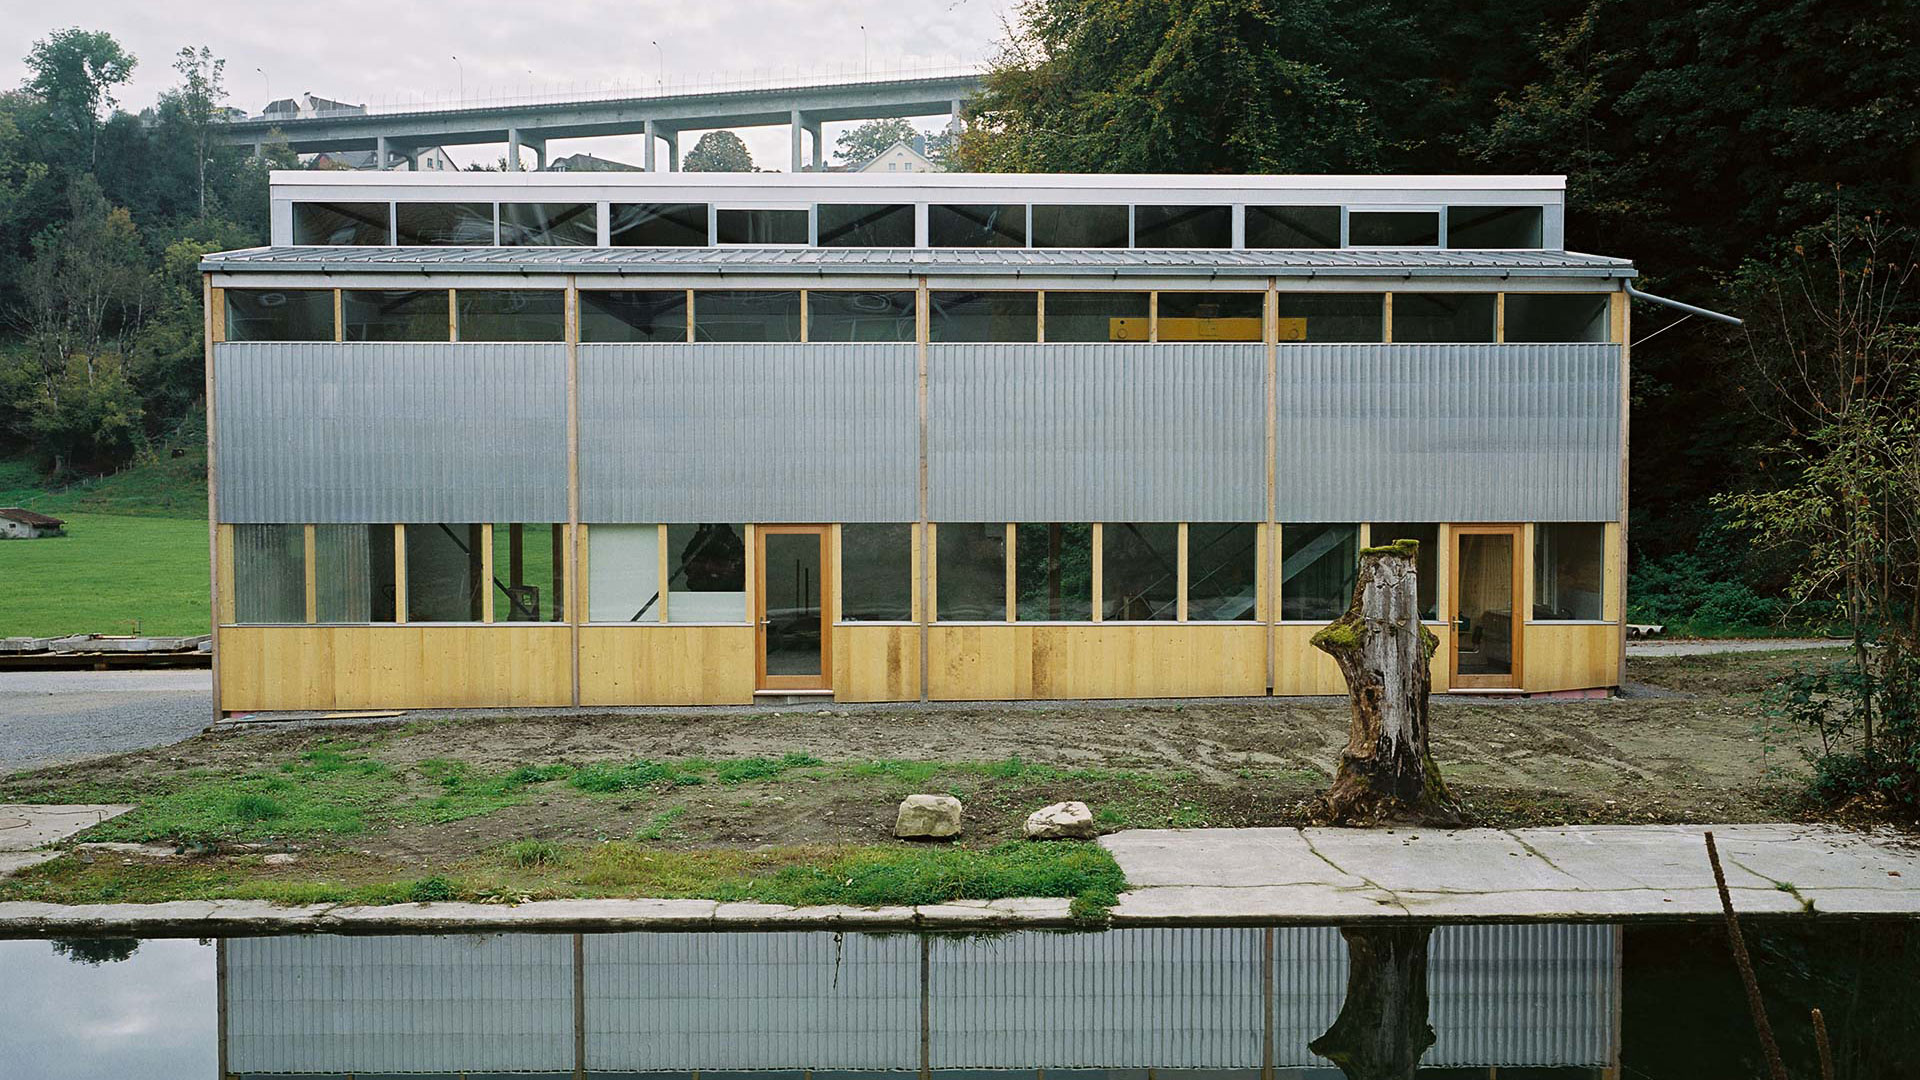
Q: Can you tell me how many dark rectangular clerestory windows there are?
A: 12